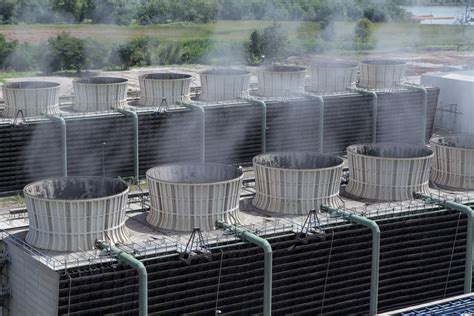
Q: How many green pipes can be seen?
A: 11